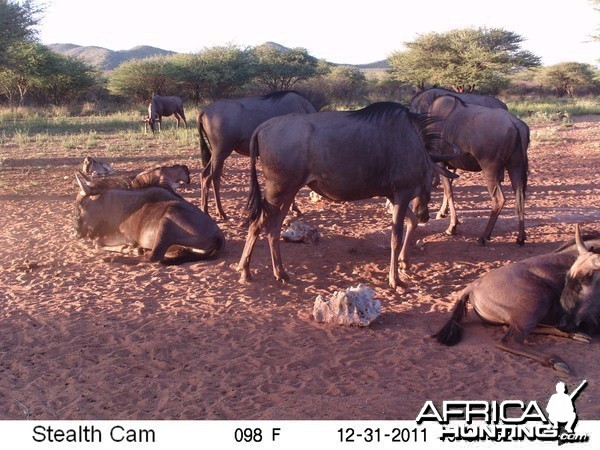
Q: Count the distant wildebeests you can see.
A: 1